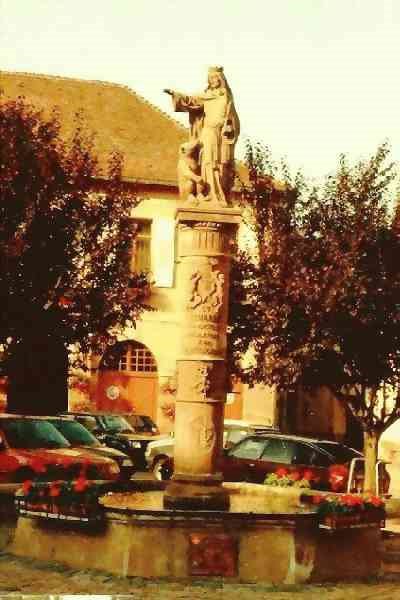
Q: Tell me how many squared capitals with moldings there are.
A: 1